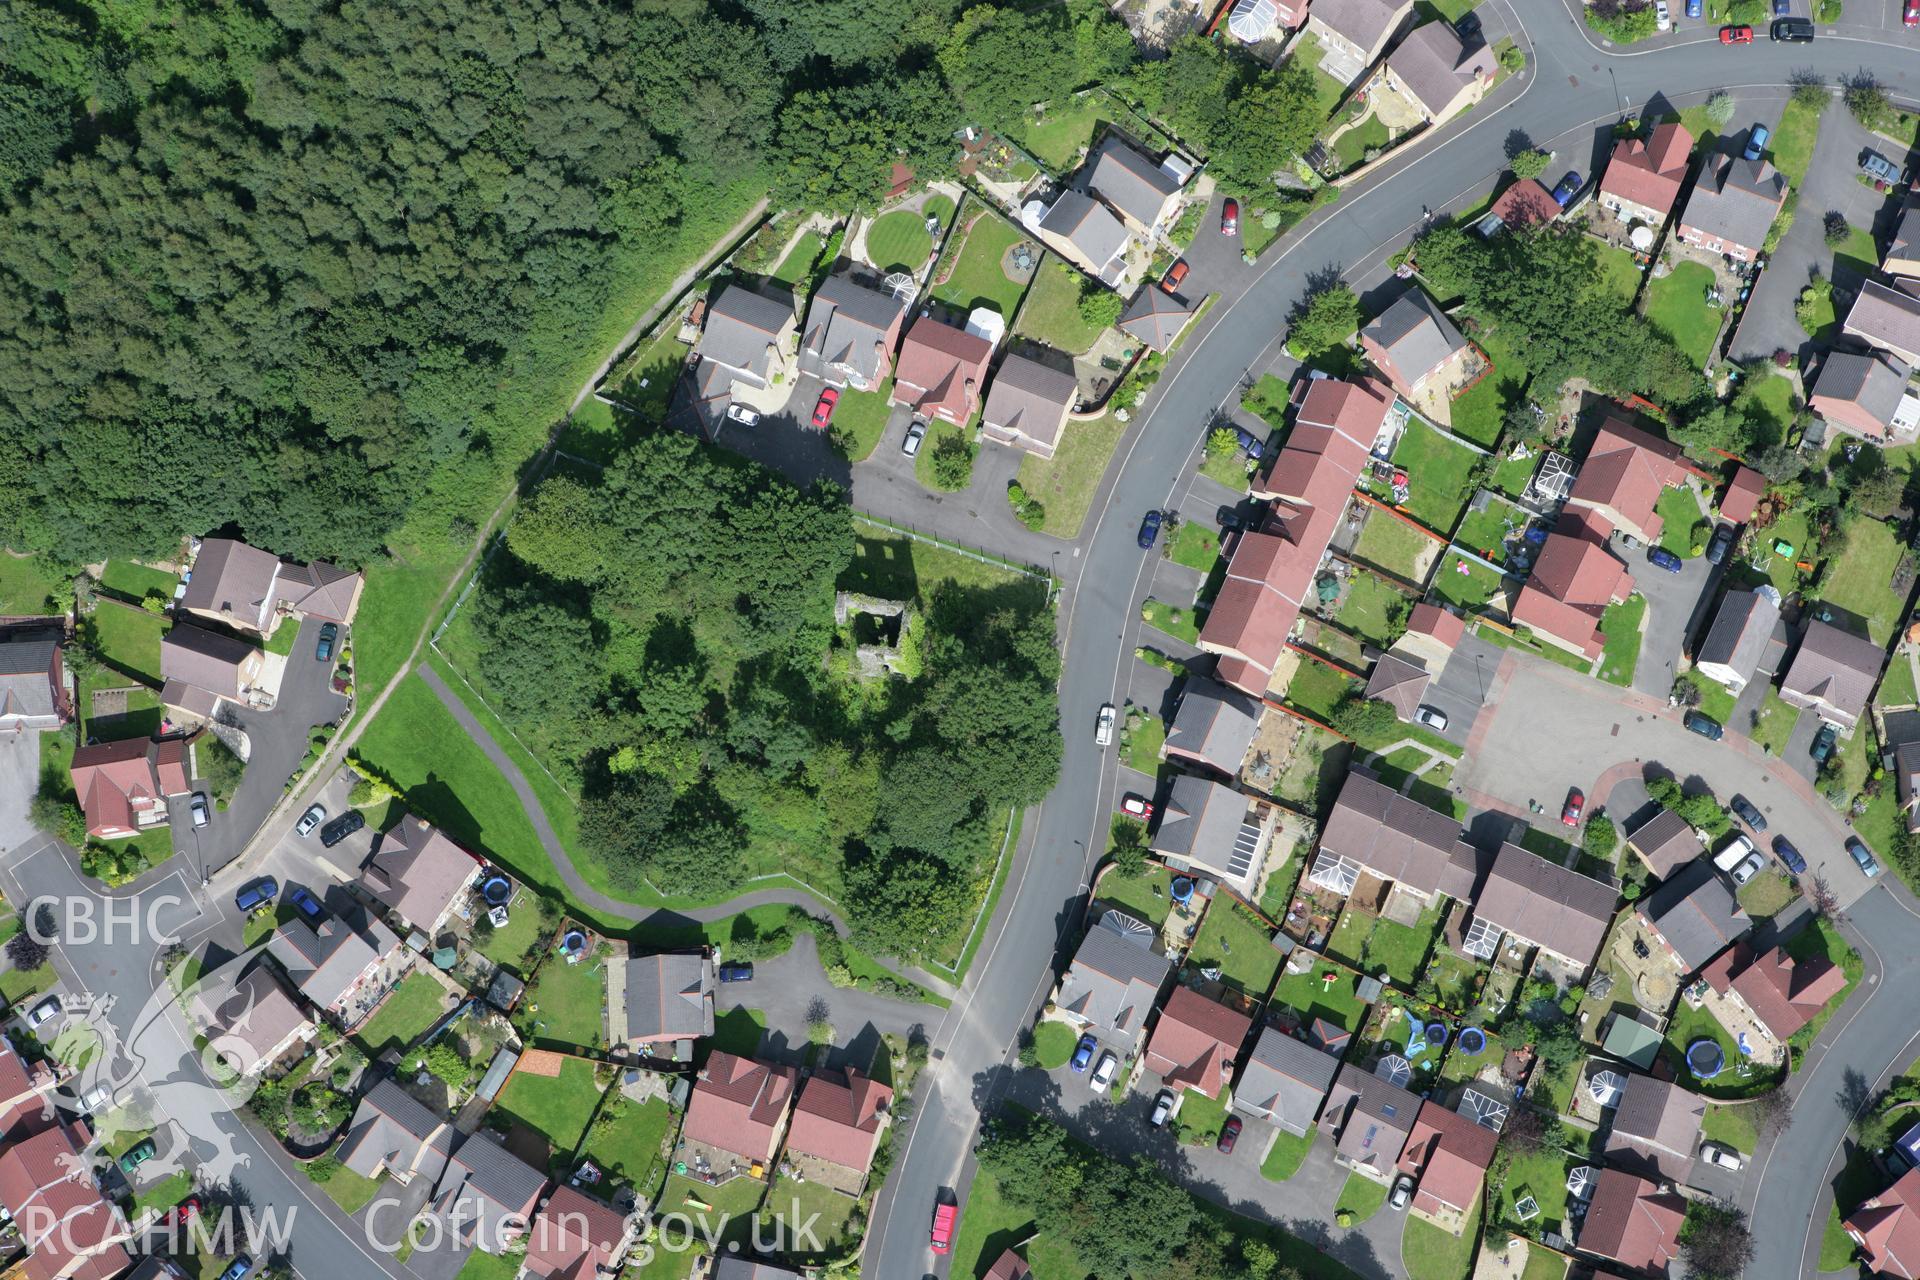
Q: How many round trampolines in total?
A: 6